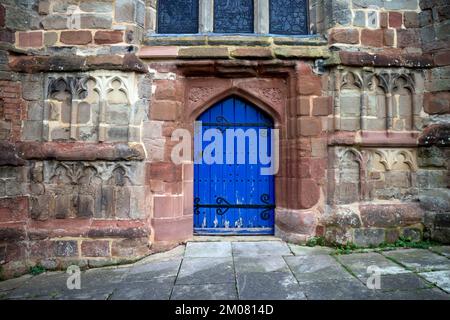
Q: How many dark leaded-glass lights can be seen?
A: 3